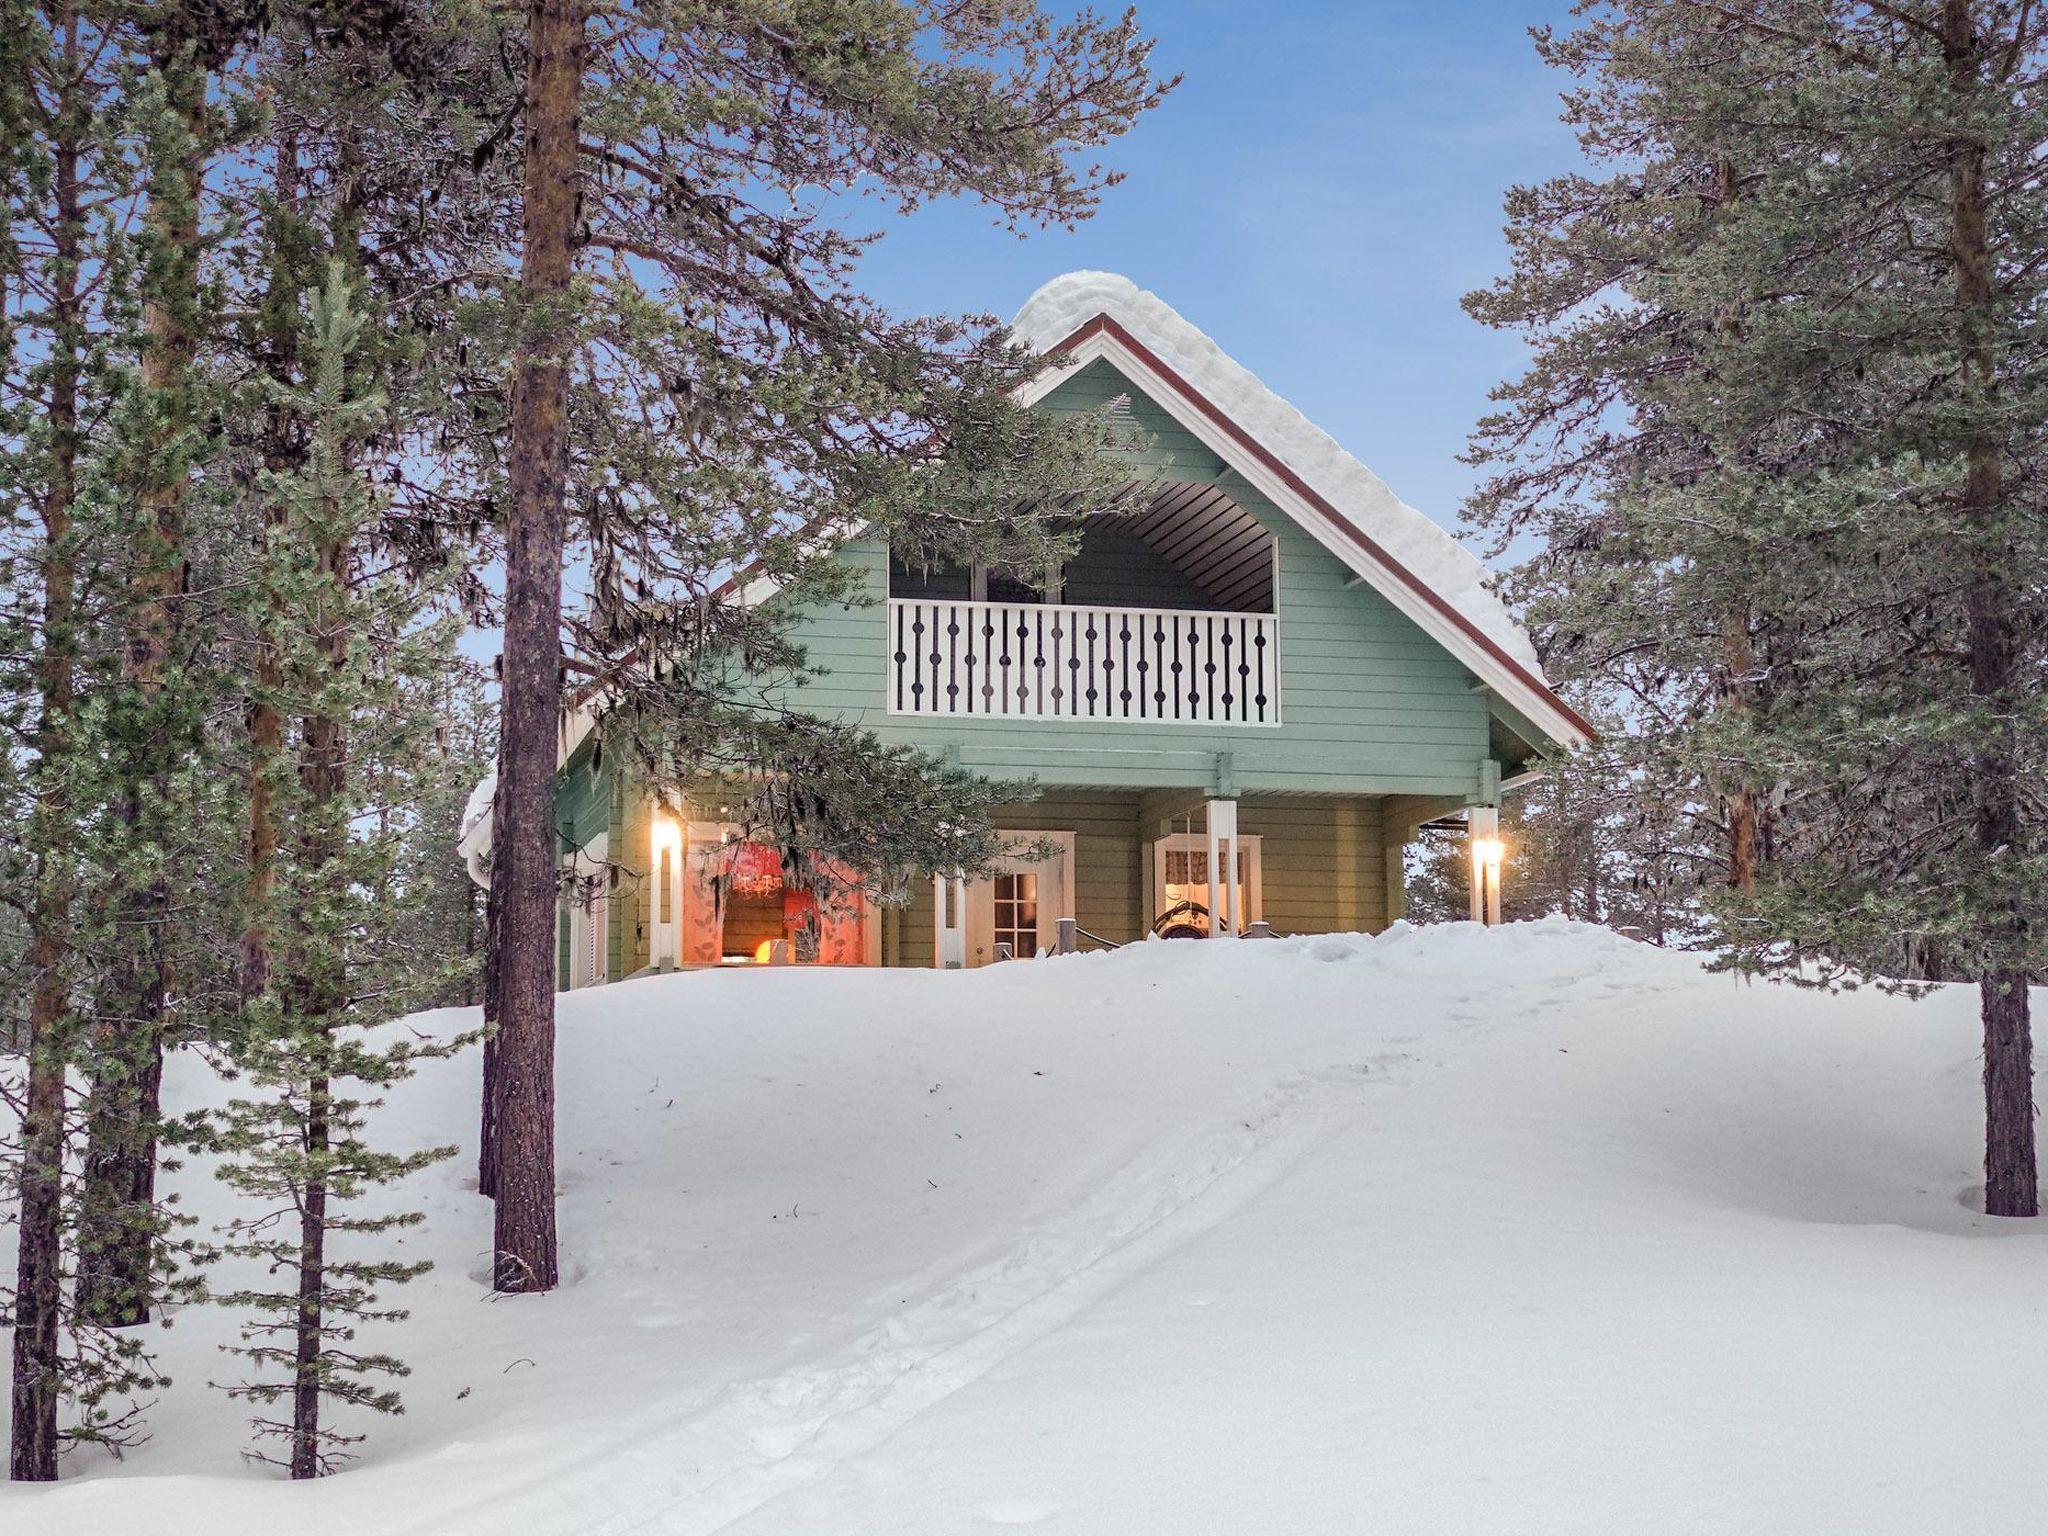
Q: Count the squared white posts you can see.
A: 4